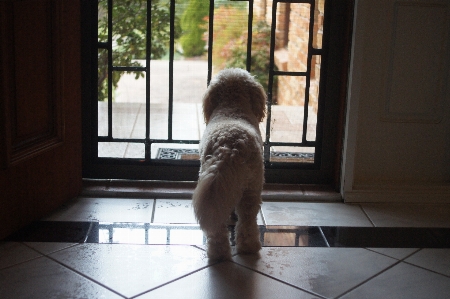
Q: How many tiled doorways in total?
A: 1